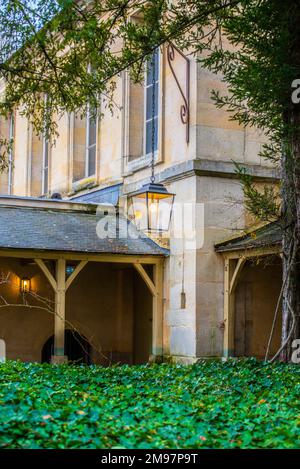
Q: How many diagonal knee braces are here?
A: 4